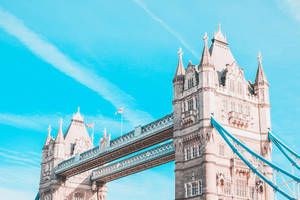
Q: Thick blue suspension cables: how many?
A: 4